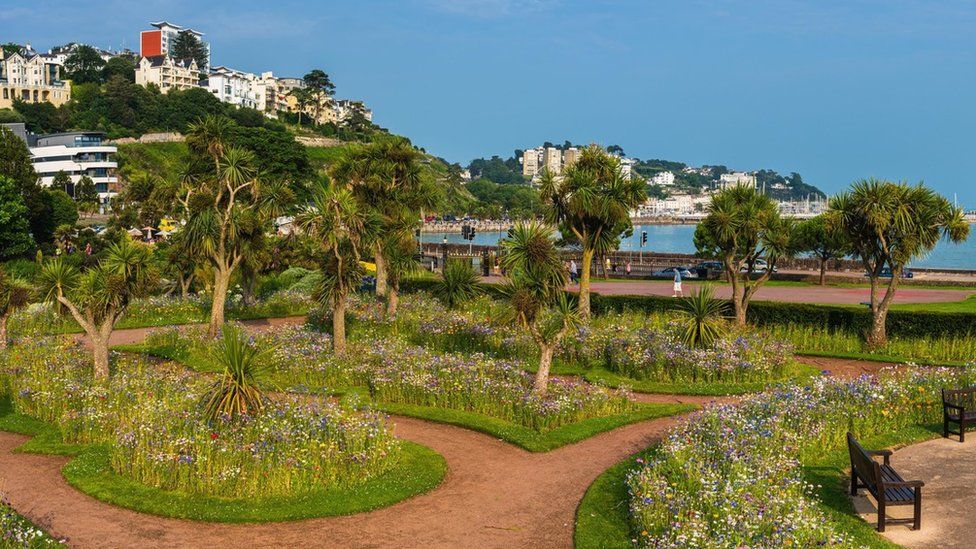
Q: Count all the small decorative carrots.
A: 0